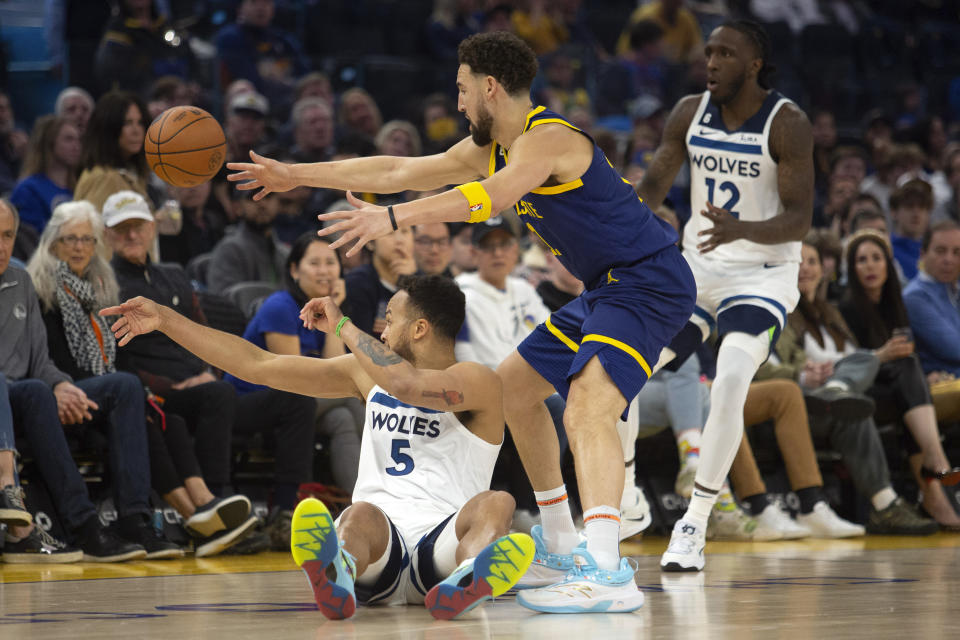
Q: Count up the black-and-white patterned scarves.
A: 1